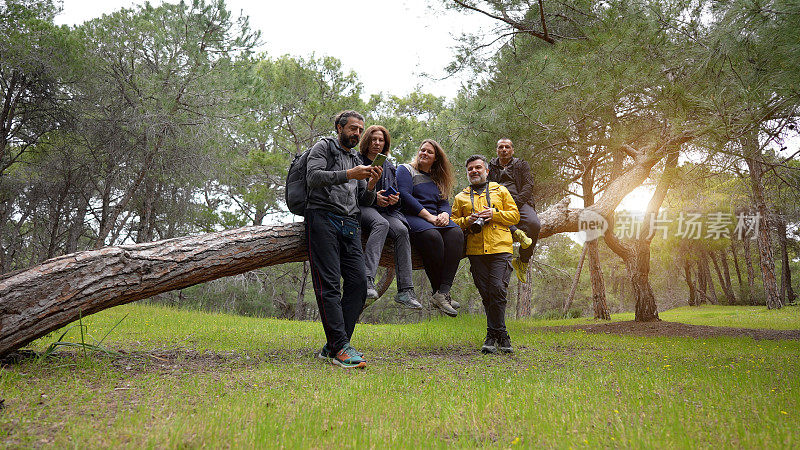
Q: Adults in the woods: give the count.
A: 5